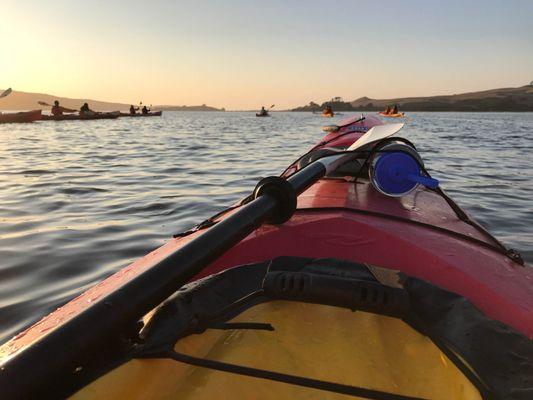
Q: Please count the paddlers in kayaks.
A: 8